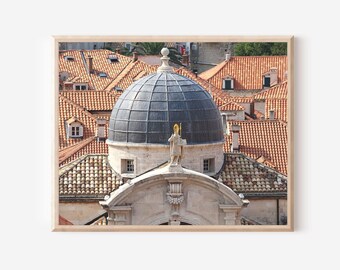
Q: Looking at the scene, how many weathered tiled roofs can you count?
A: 2